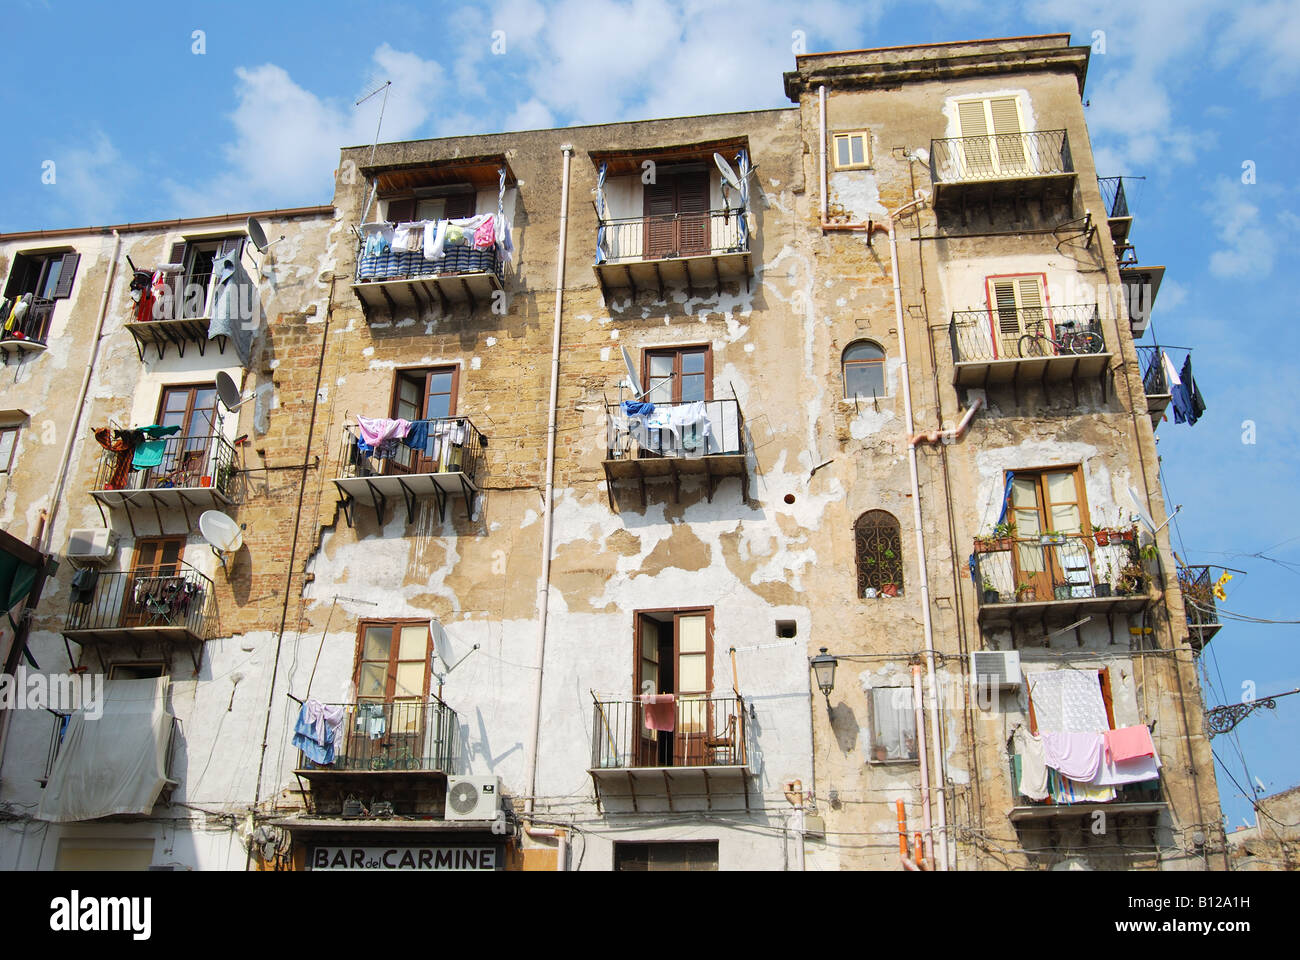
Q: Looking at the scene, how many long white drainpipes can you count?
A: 3